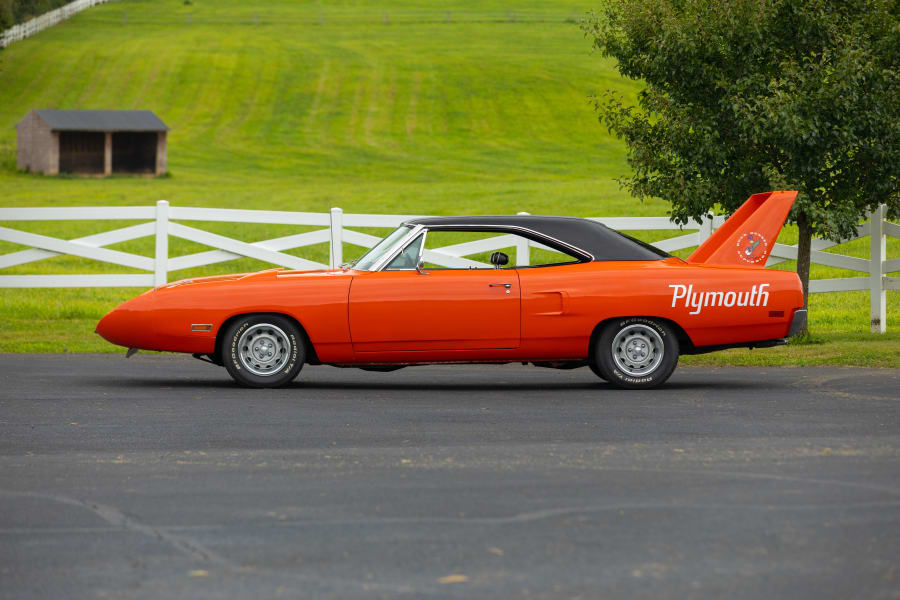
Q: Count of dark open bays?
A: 2